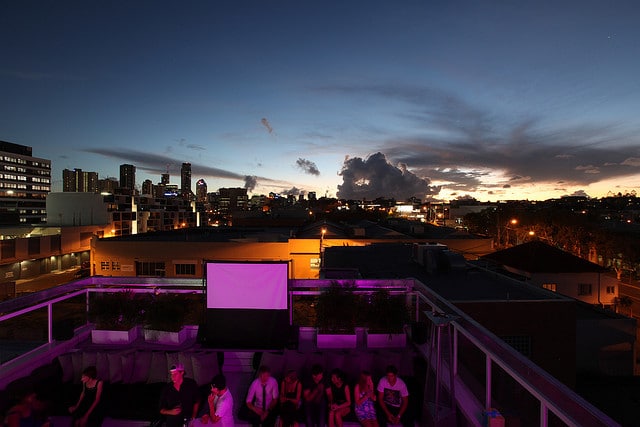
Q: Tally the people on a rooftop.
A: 10